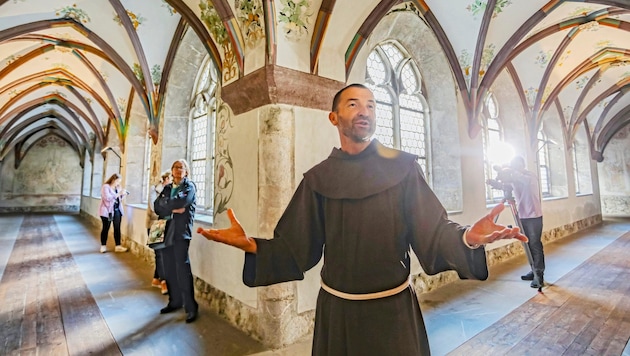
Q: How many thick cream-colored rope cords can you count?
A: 1